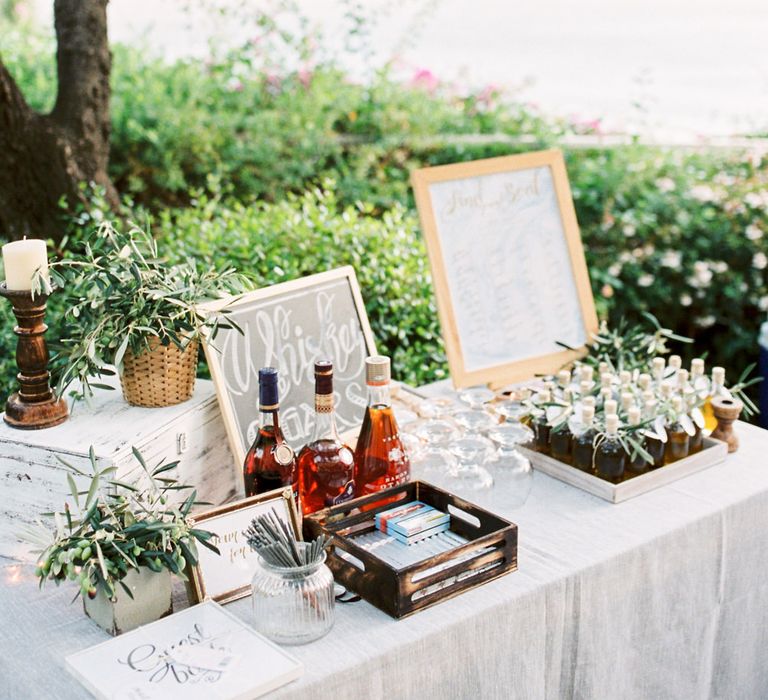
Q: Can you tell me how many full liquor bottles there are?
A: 3